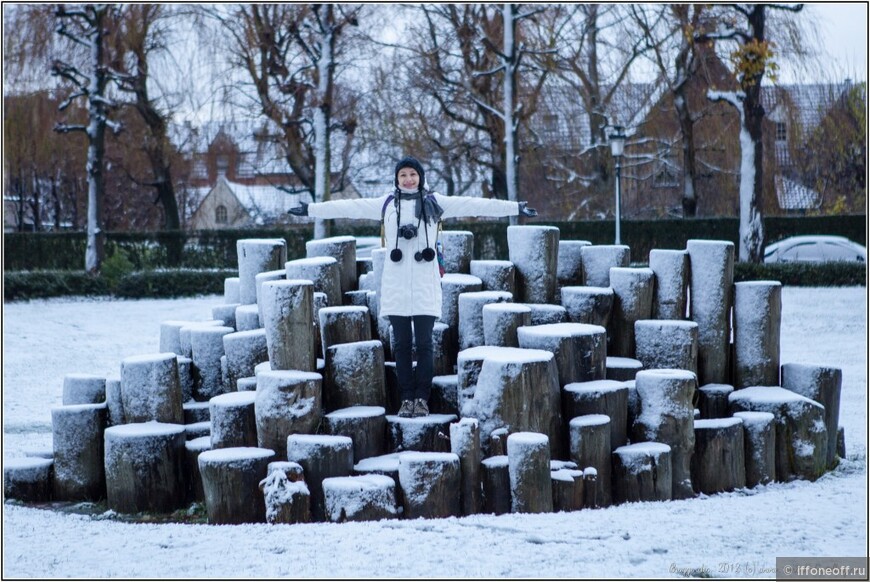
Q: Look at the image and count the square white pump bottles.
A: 0